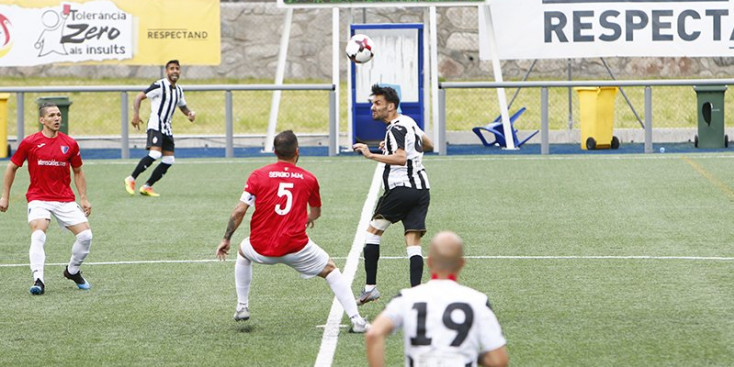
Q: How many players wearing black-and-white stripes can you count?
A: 3